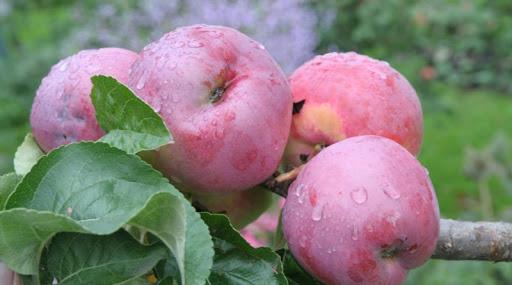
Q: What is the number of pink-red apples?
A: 4